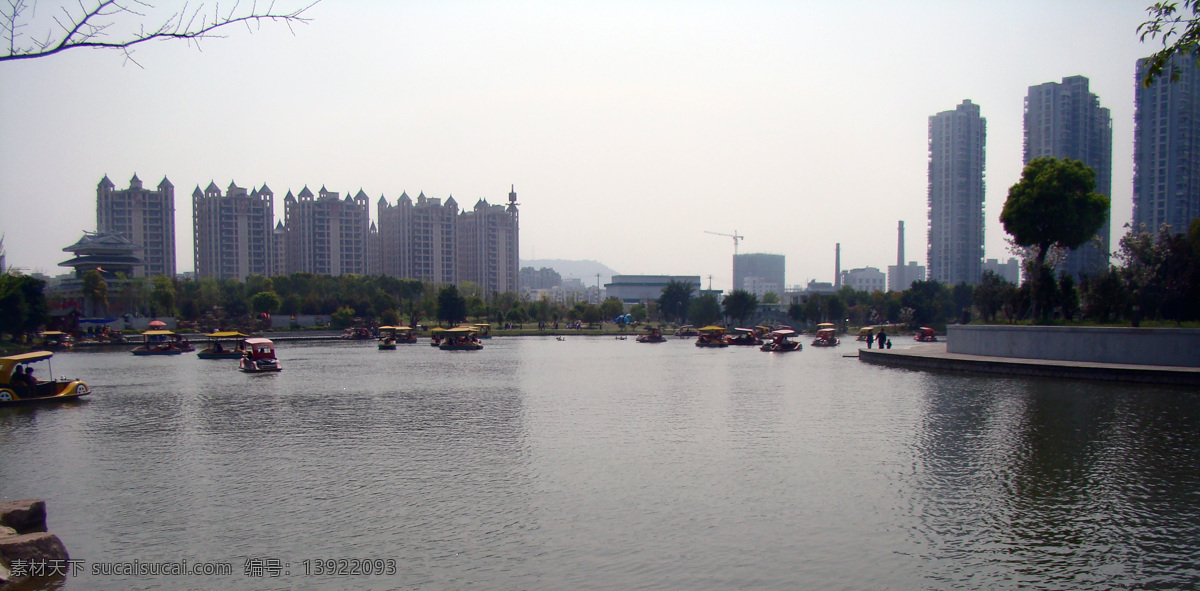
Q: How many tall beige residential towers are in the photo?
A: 5